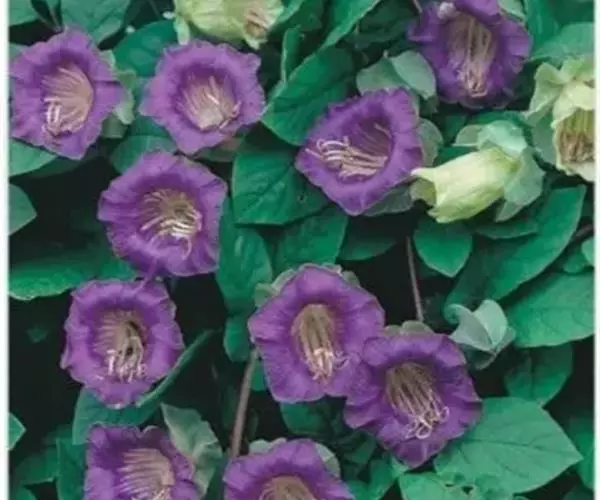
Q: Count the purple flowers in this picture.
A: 10